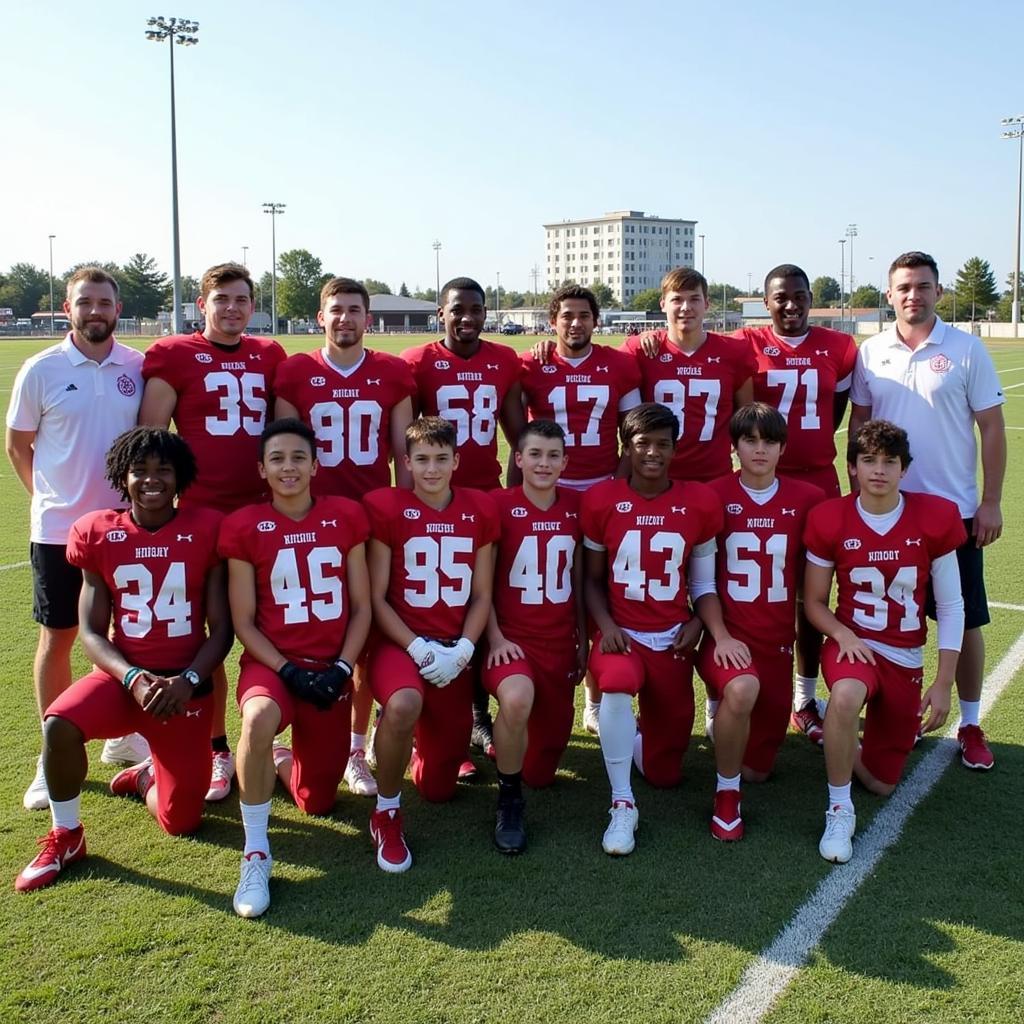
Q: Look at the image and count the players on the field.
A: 13